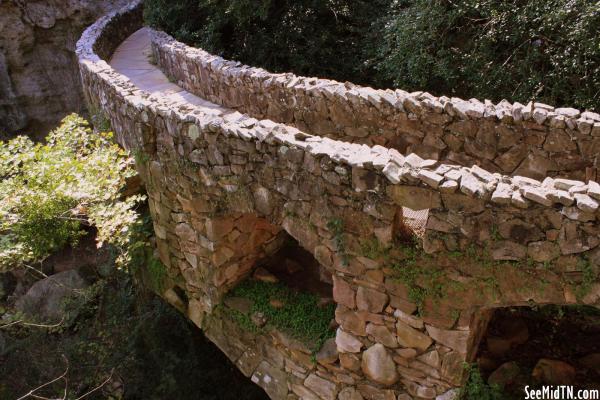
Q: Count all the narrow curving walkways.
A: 1